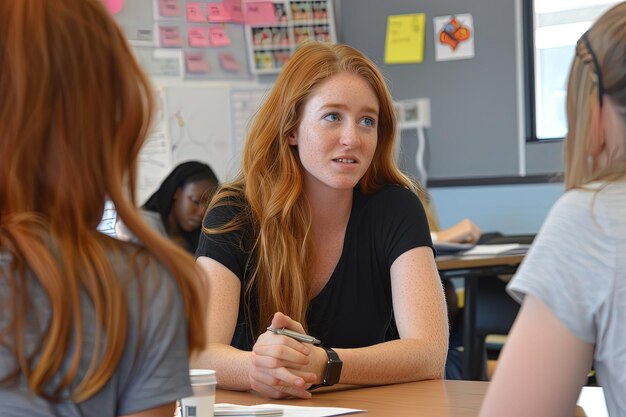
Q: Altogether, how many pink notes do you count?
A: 11